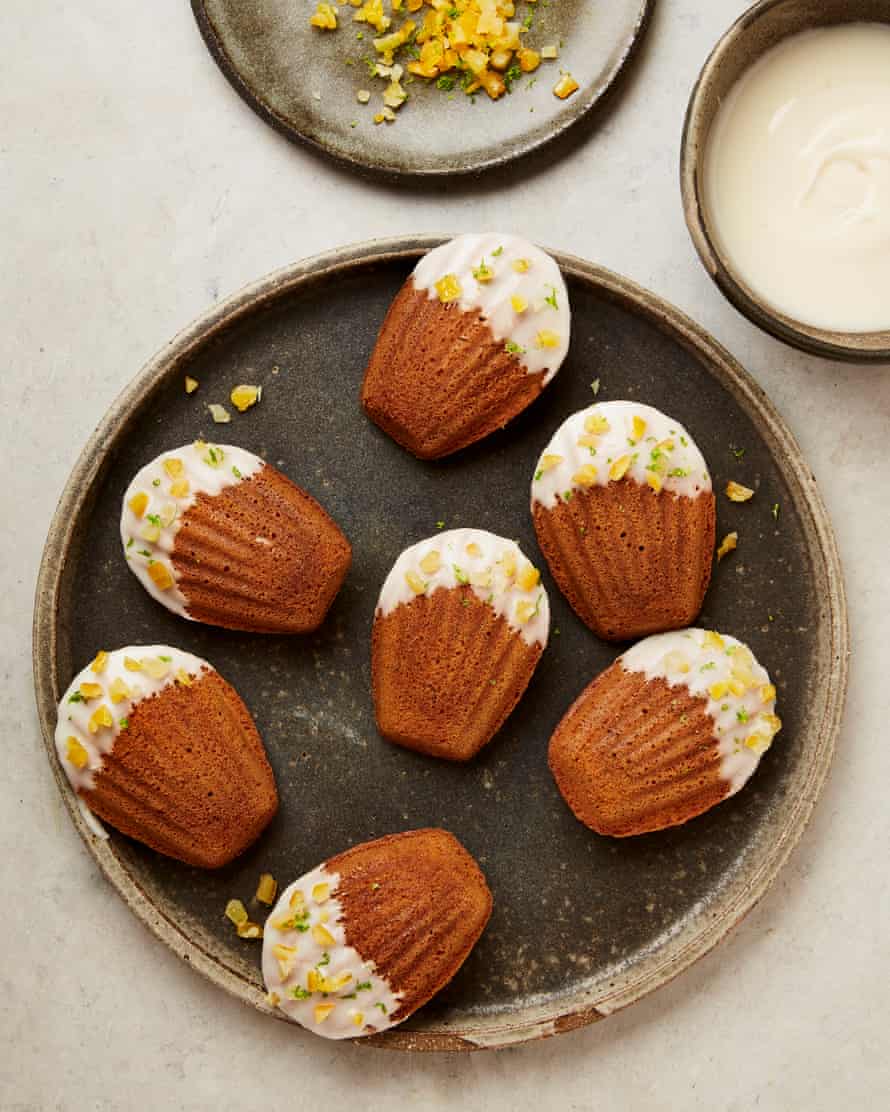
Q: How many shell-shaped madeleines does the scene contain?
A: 7